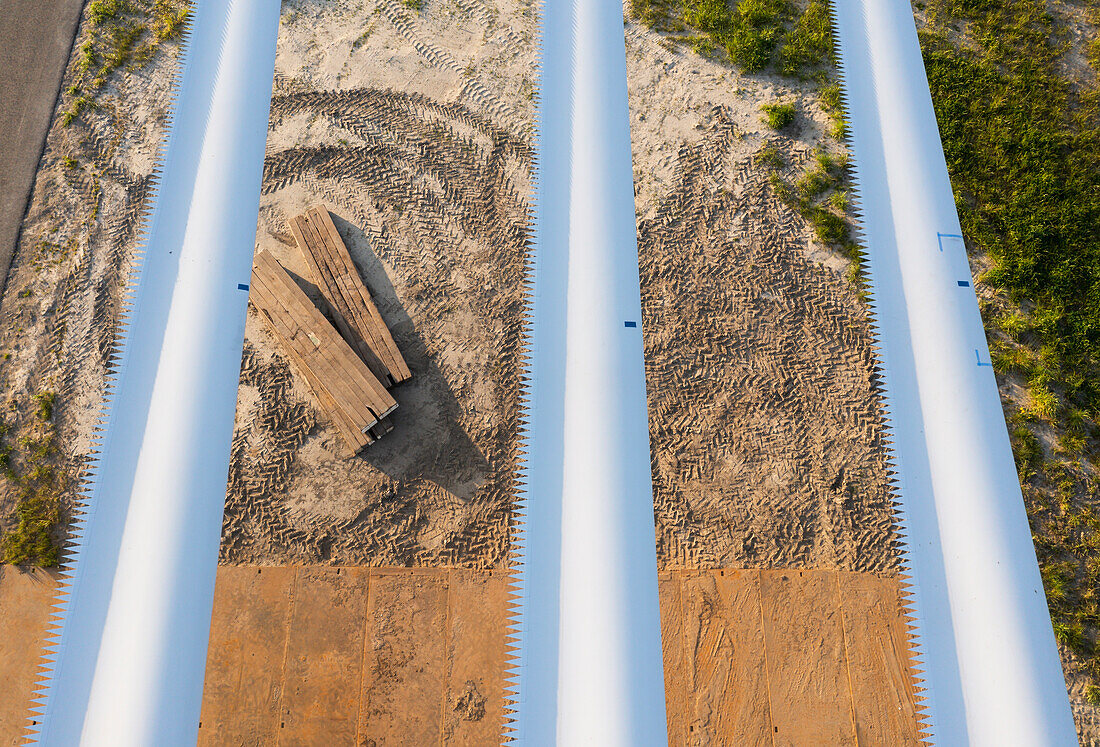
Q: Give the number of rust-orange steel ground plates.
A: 9